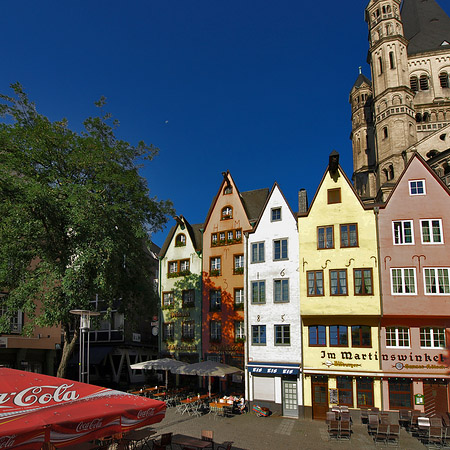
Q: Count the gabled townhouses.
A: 5